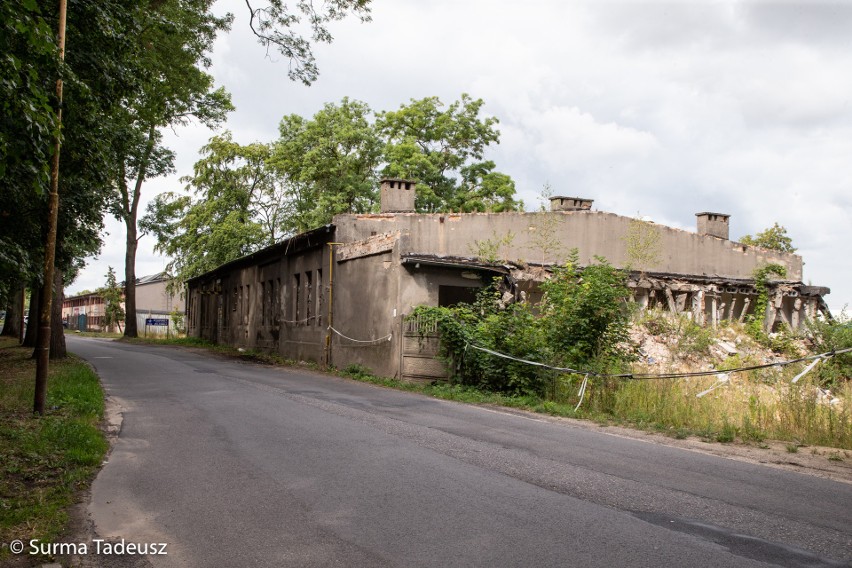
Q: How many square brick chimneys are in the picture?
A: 3